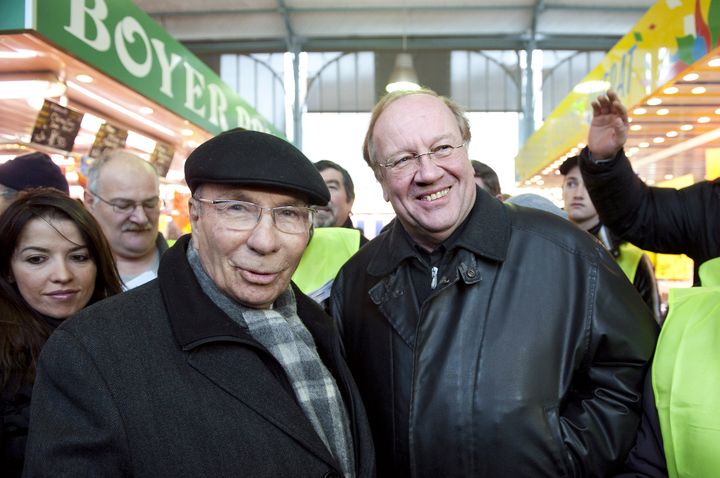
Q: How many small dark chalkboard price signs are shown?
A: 3